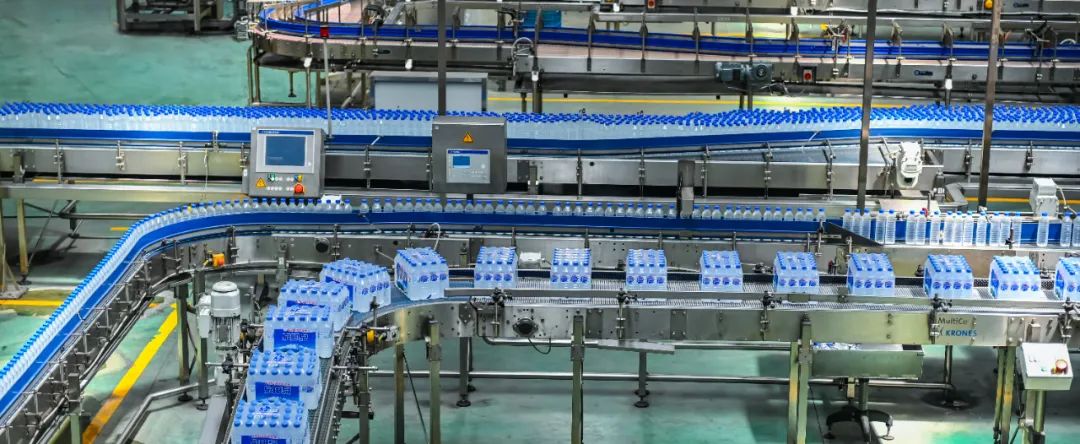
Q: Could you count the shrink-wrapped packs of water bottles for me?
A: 15